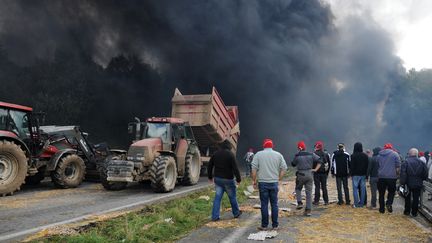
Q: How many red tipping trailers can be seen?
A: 1